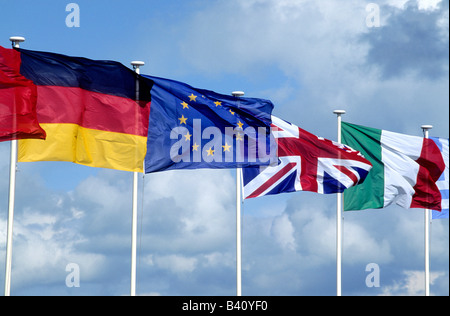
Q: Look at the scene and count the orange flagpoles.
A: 0